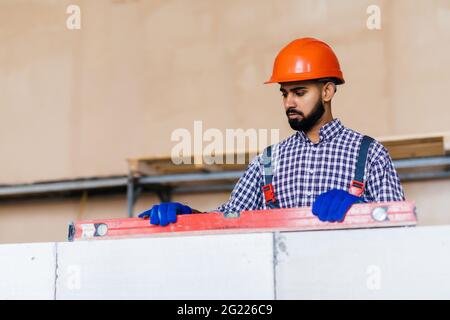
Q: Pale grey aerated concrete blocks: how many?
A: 3